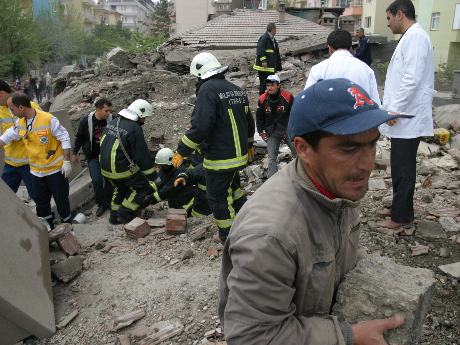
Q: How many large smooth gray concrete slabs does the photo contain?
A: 1